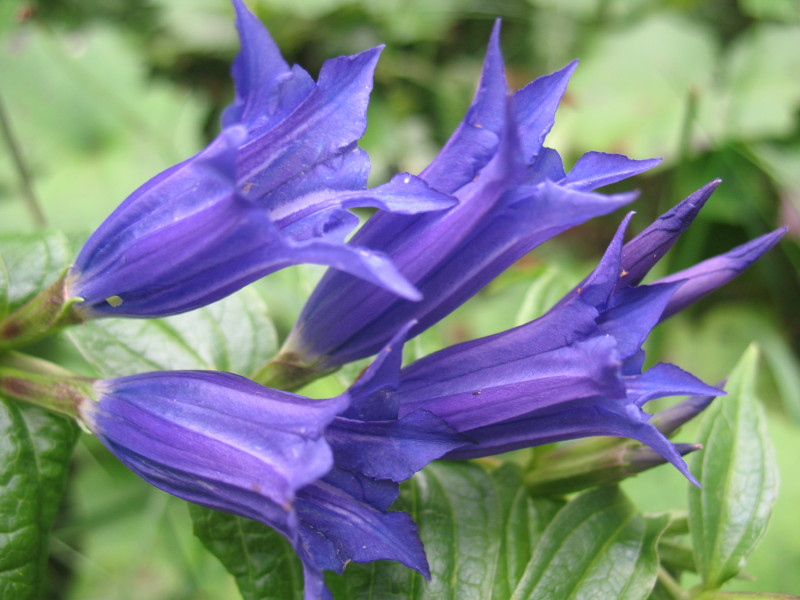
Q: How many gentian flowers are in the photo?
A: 4